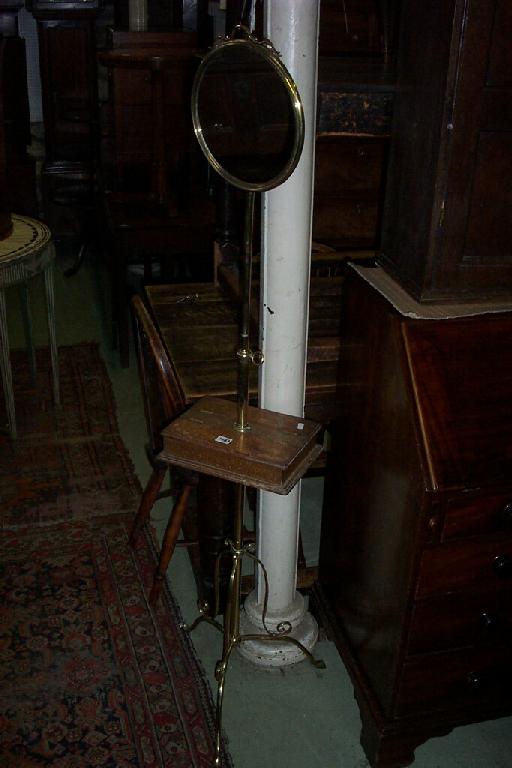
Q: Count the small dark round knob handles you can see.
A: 4